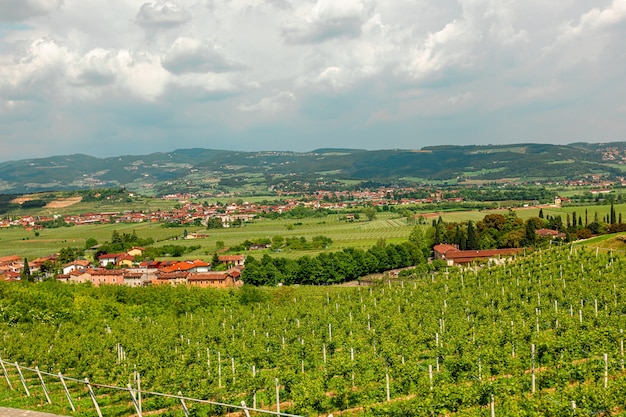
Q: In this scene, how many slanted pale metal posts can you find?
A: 8